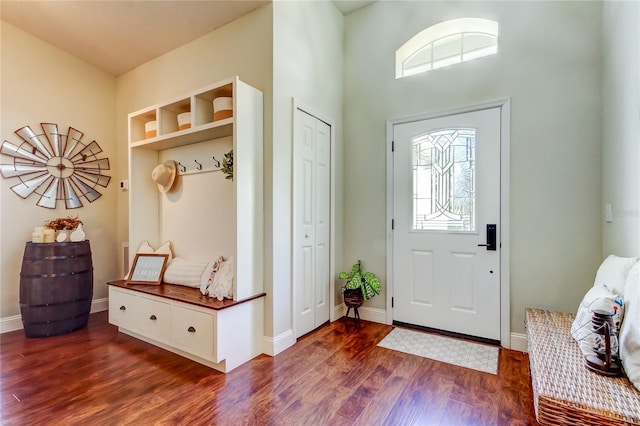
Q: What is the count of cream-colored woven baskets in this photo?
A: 3